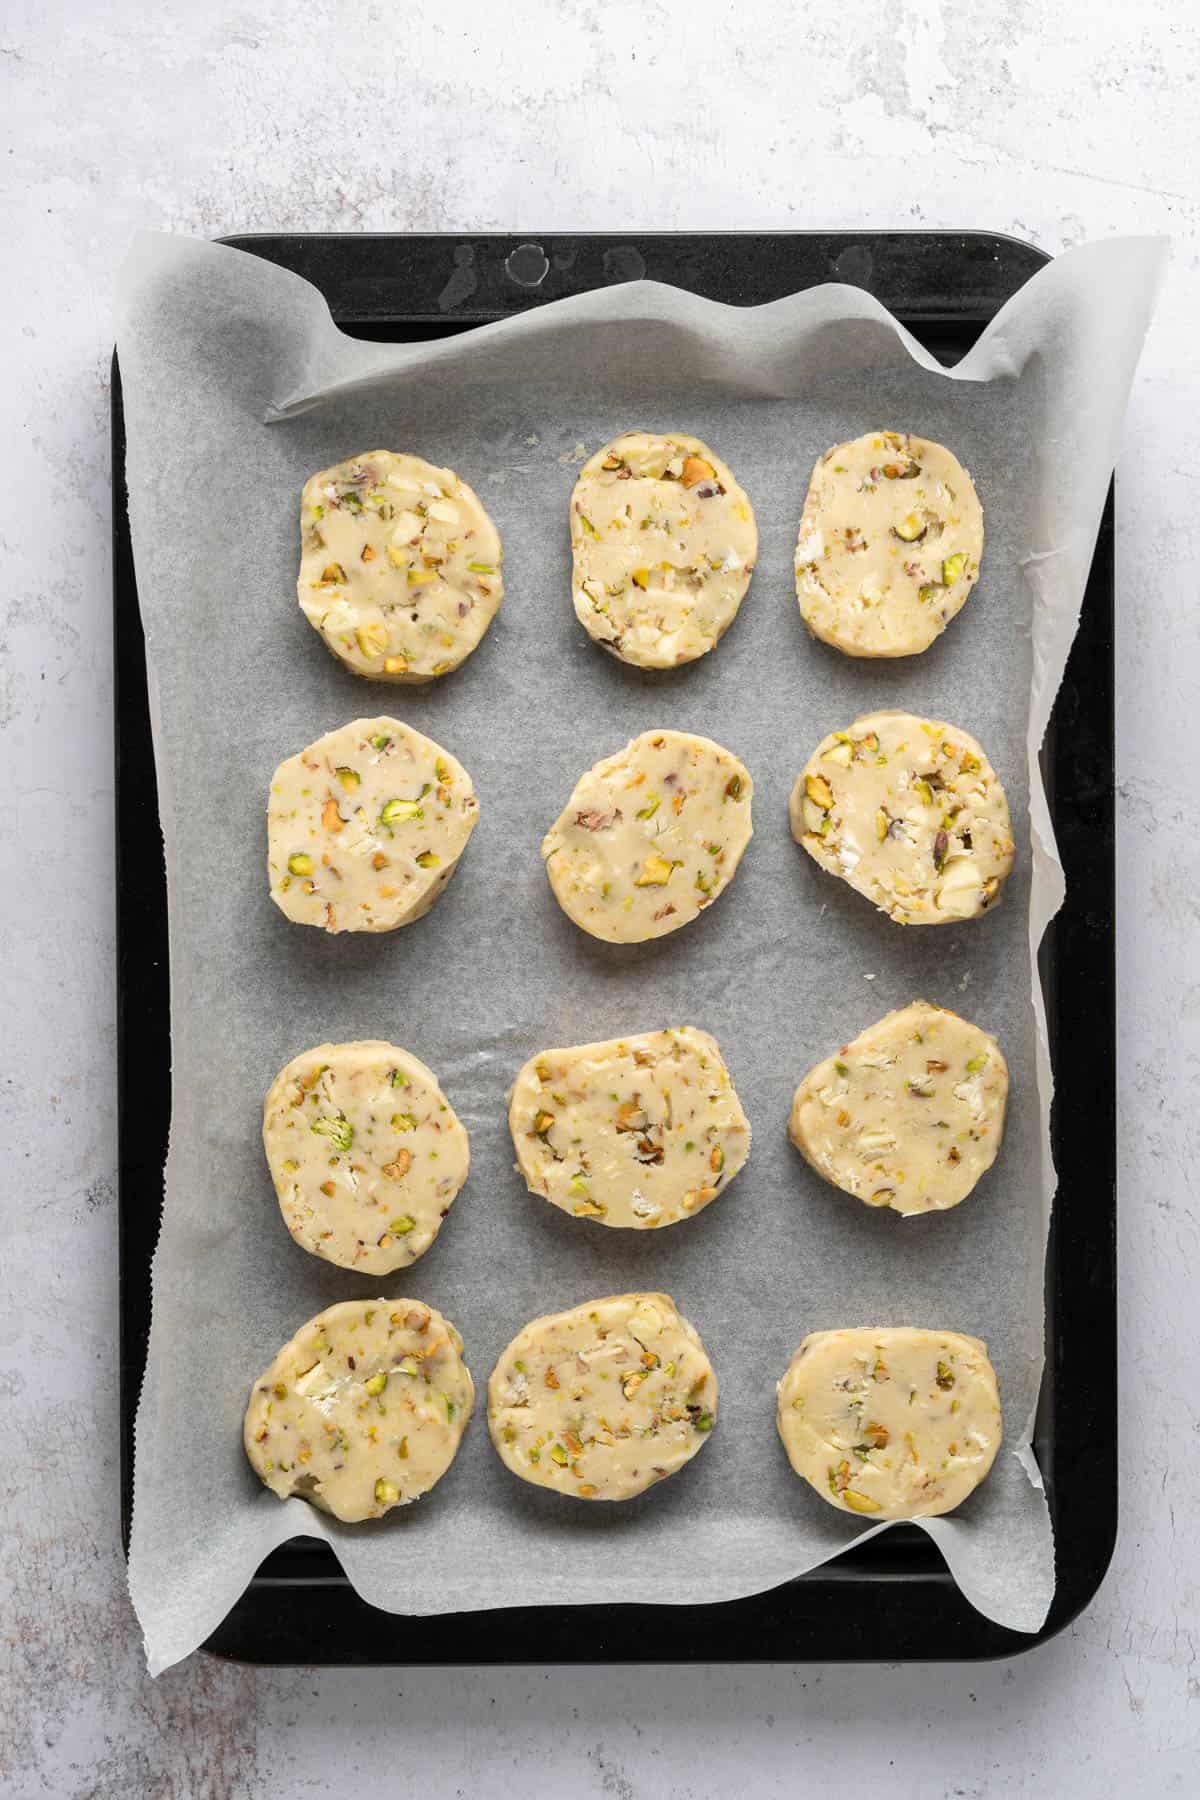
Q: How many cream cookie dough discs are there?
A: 12